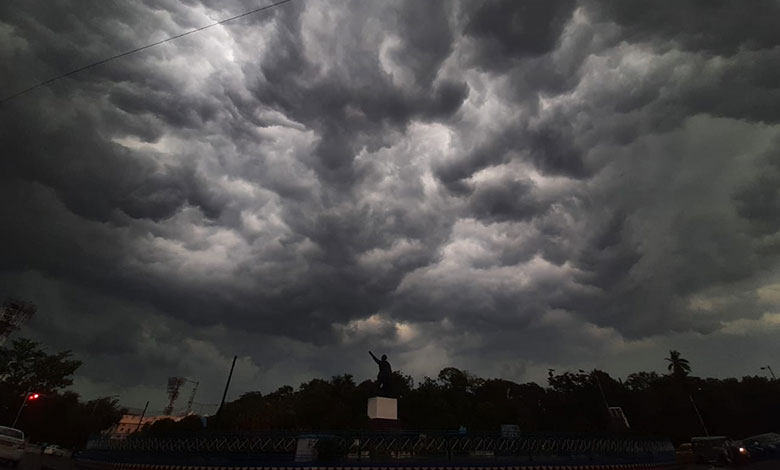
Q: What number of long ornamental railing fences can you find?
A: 1